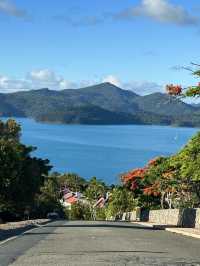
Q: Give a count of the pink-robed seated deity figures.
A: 0